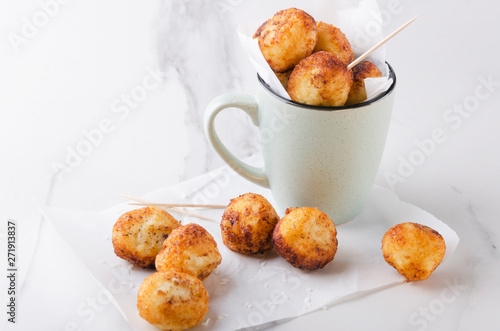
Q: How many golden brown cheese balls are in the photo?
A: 11